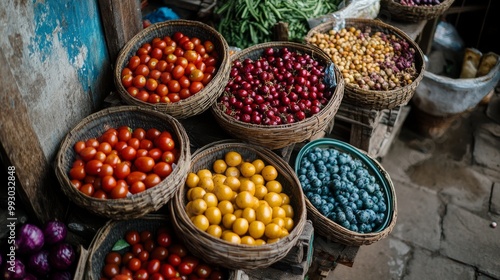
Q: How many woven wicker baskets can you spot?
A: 8